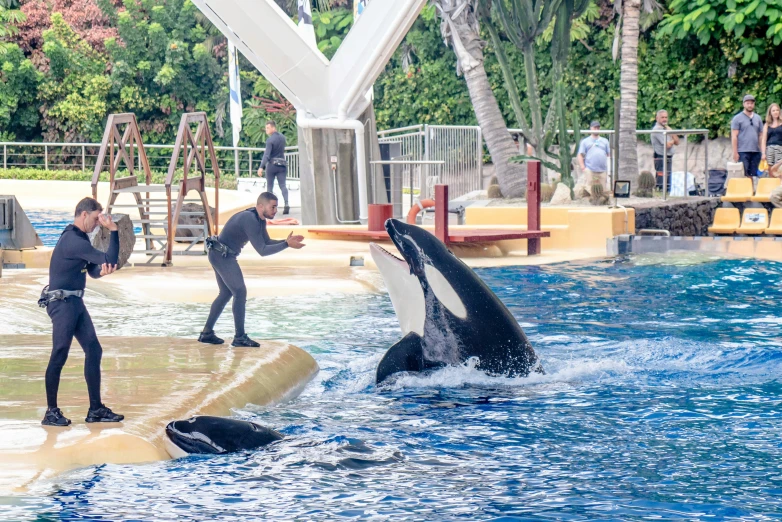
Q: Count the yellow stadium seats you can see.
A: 5